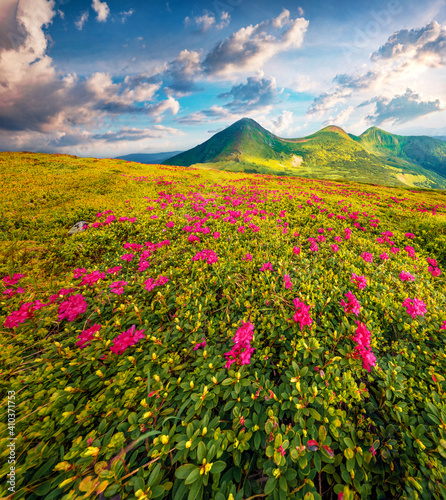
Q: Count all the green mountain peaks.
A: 3